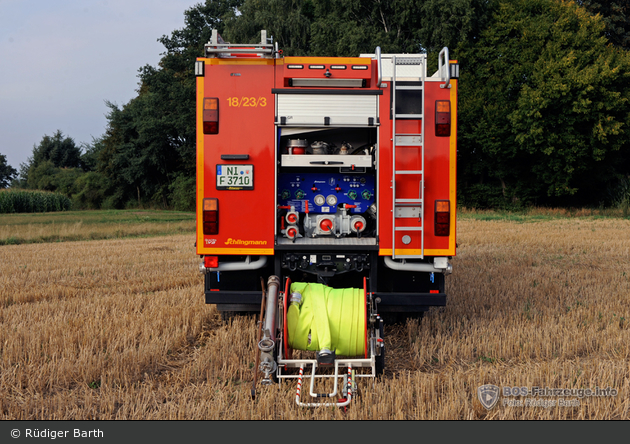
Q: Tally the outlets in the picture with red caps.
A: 4